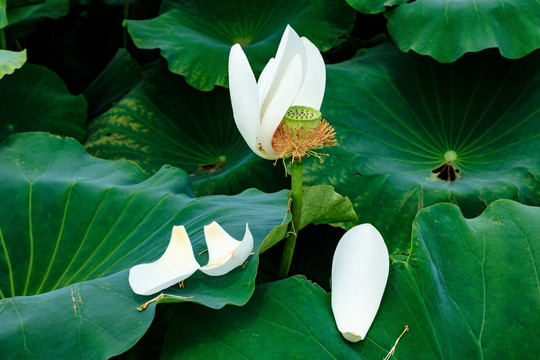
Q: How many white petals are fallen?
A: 3